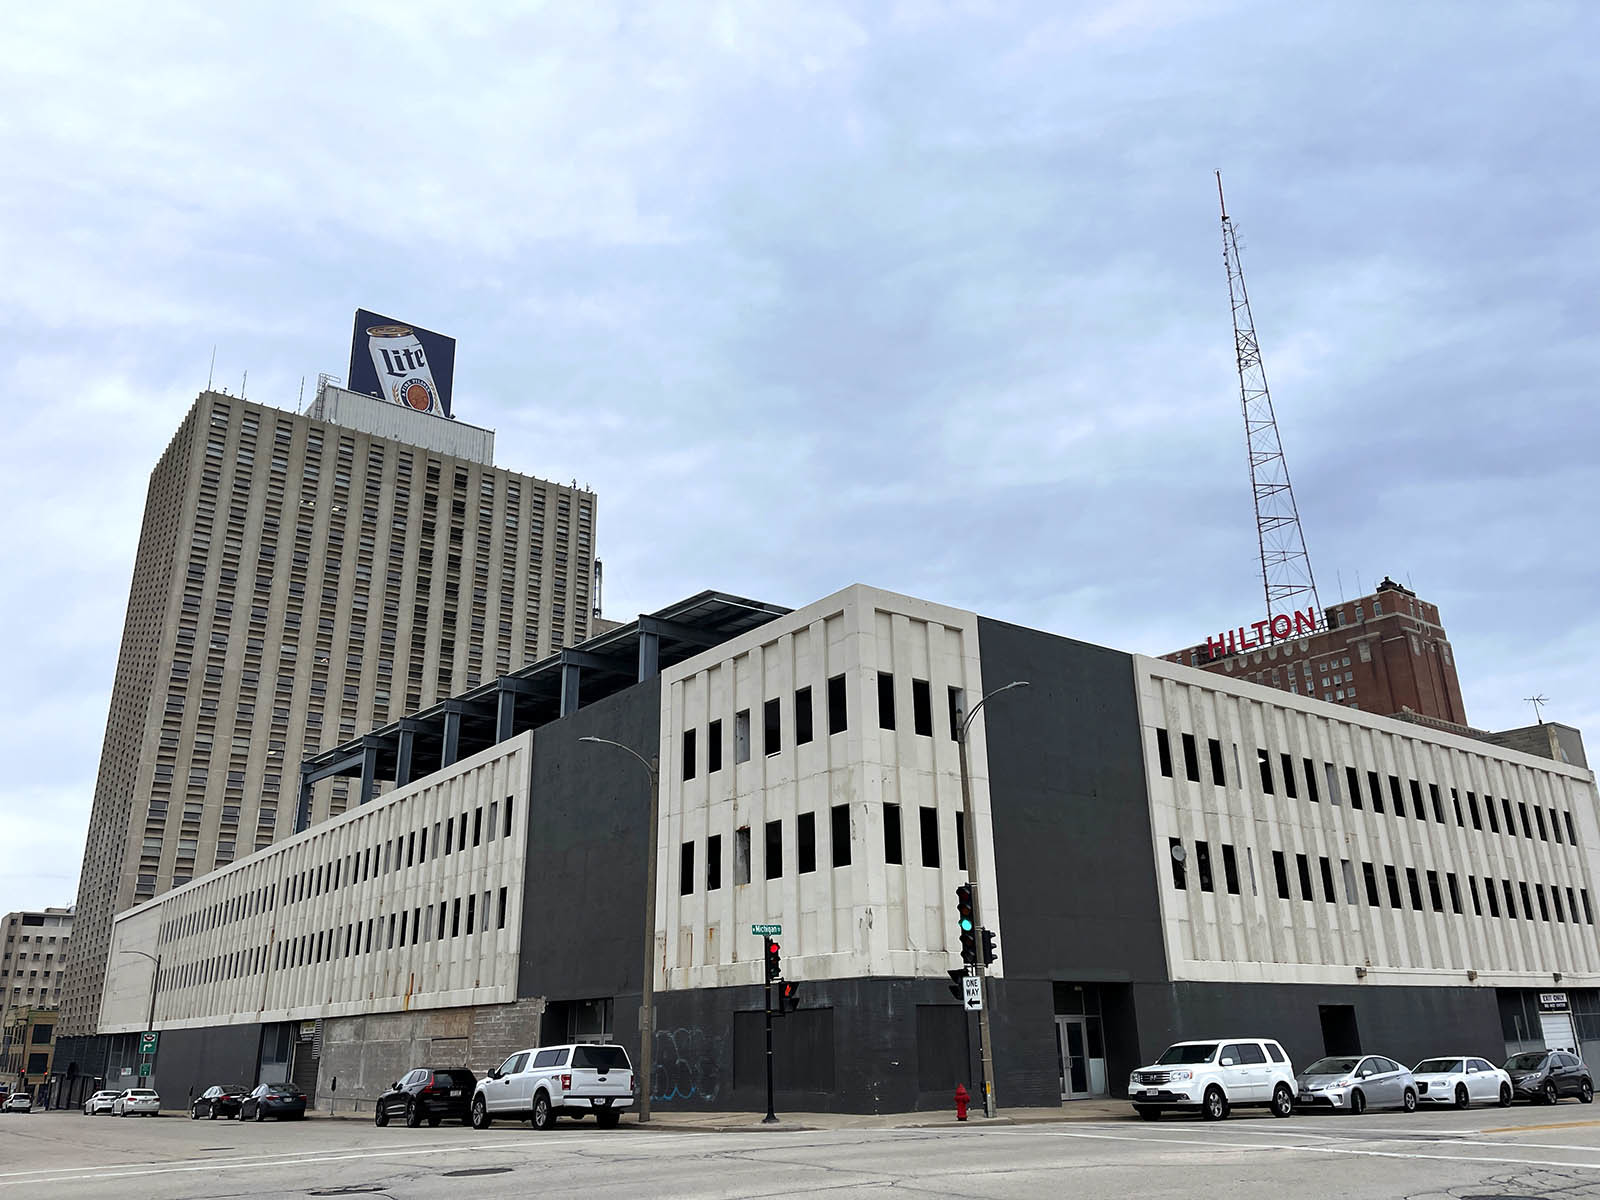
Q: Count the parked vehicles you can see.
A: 10